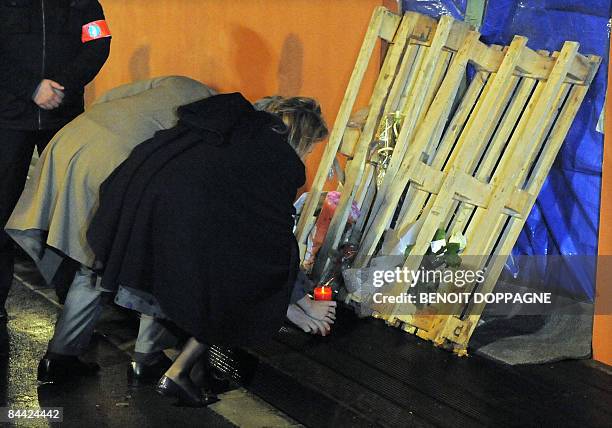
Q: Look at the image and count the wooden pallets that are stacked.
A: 2